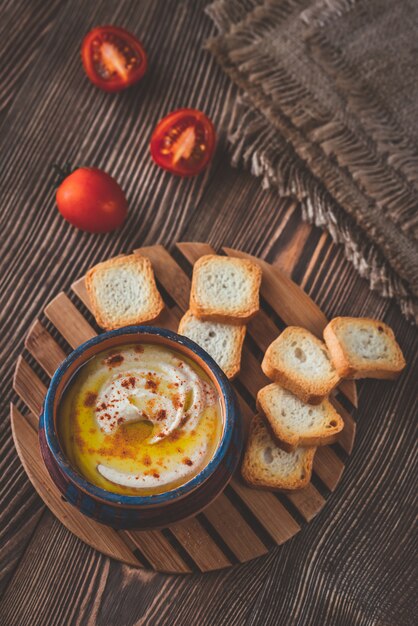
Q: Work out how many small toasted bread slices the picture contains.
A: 7